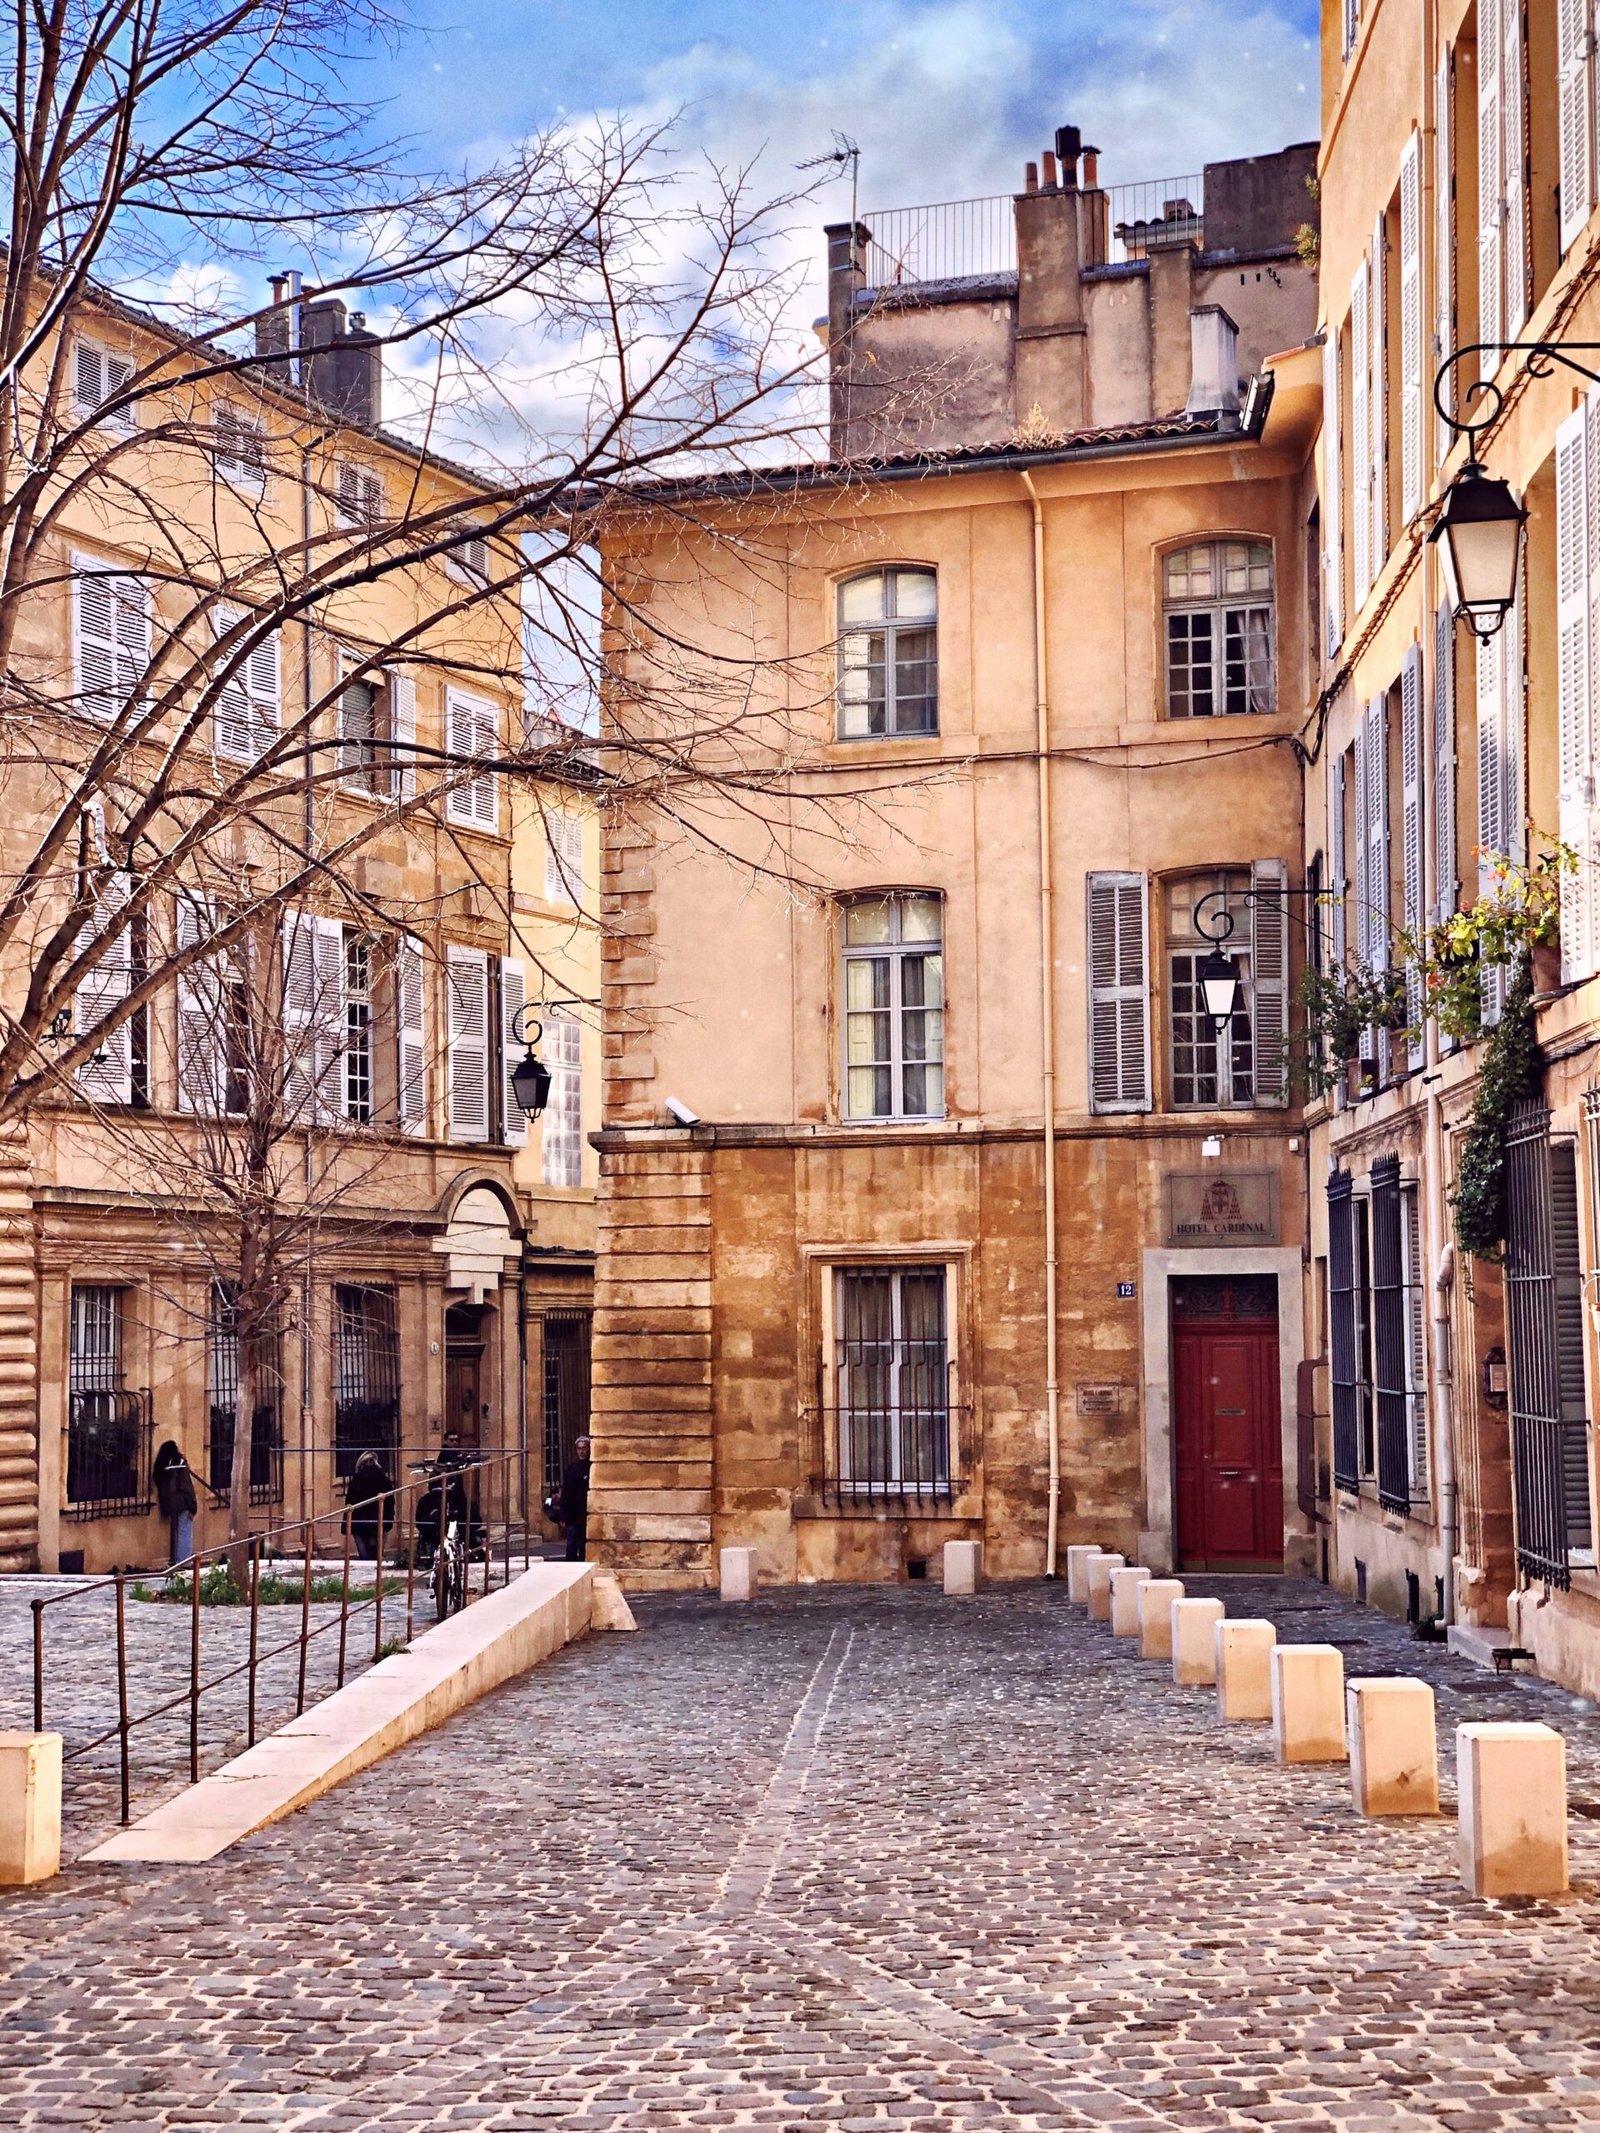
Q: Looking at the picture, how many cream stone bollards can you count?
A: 12